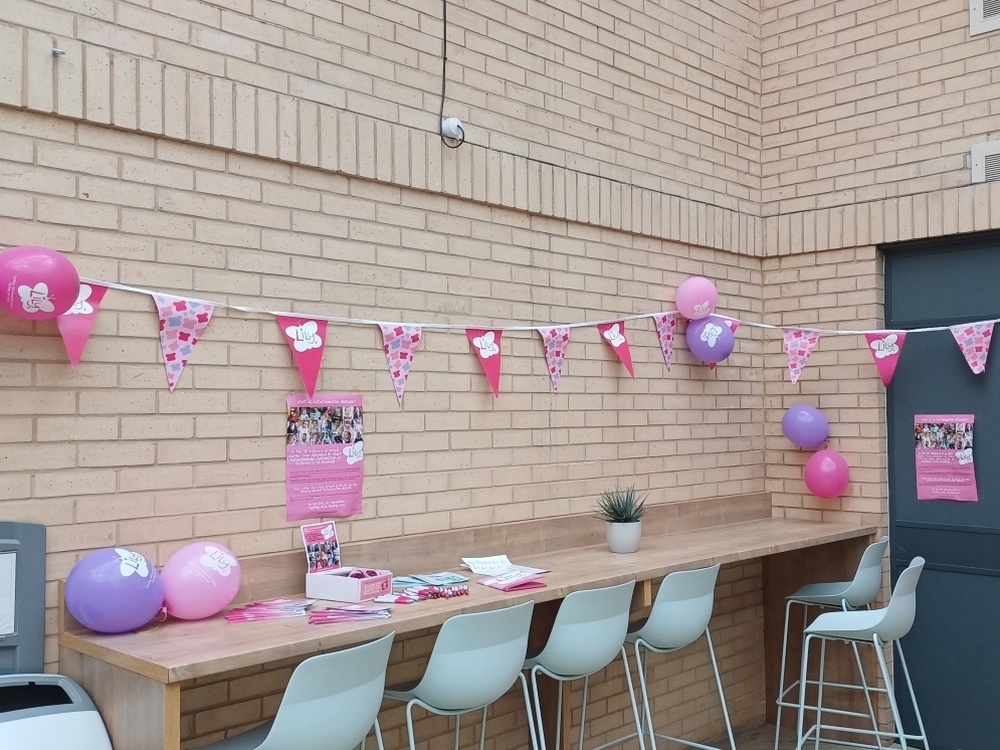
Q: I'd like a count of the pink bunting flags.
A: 6